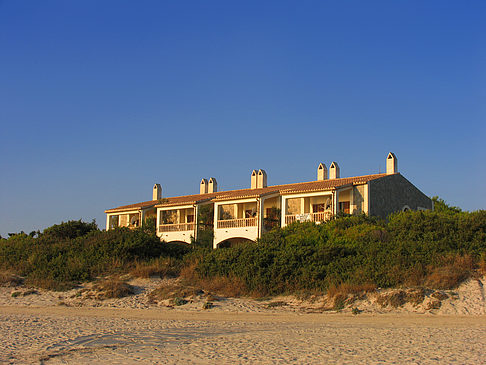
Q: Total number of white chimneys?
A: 8